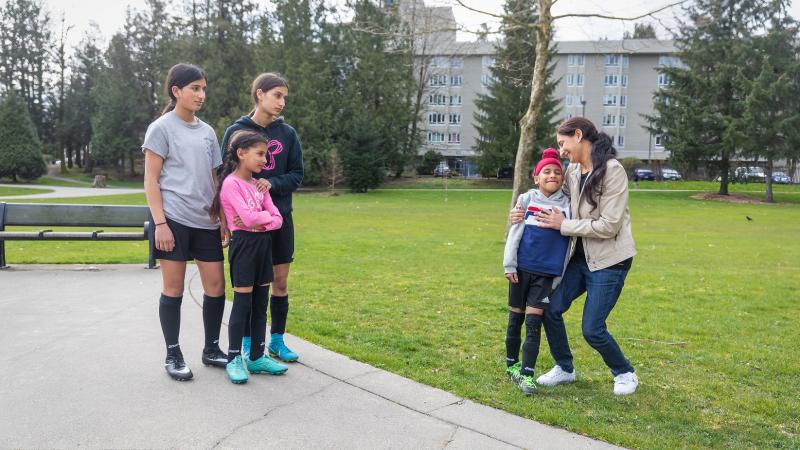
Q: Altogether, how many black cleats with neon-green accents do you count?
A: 2